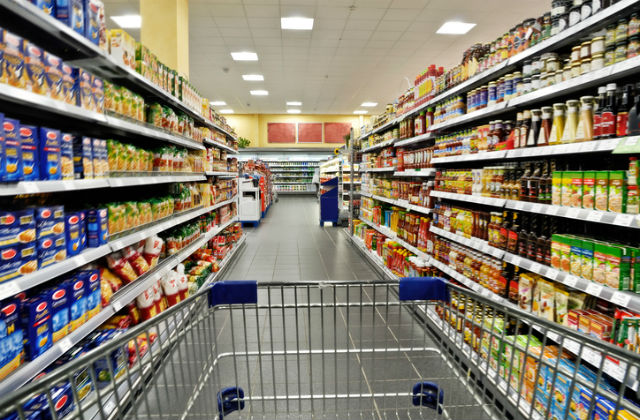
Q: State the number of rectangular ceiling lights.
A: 12